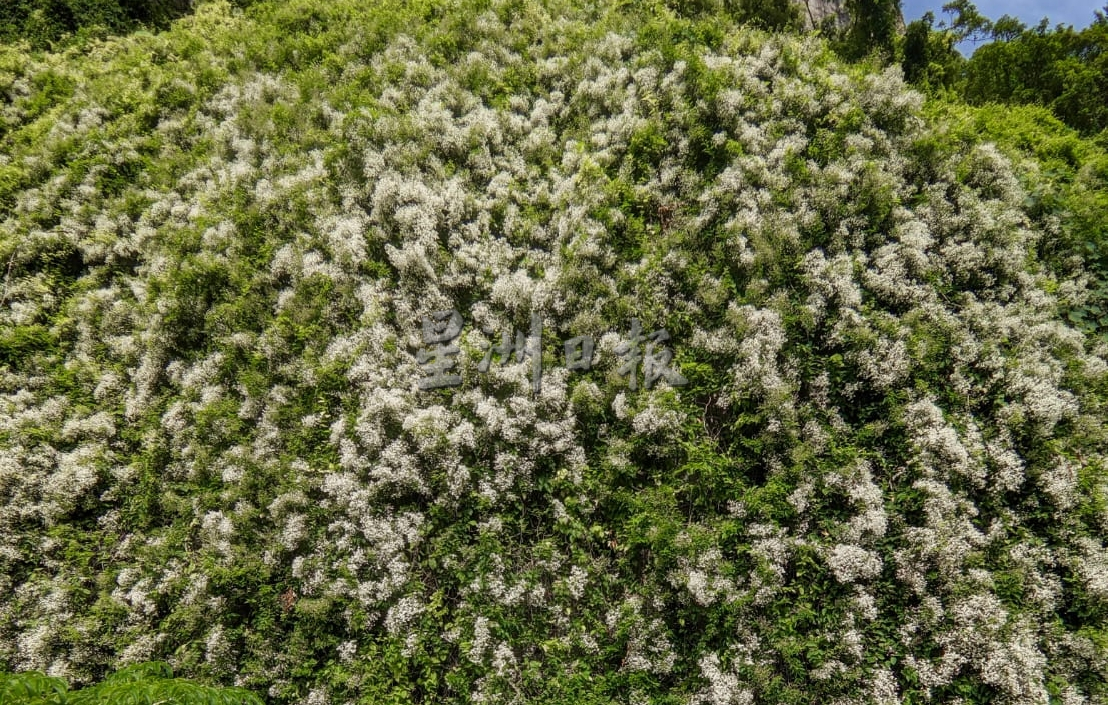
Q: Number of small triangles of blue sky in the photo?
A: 1